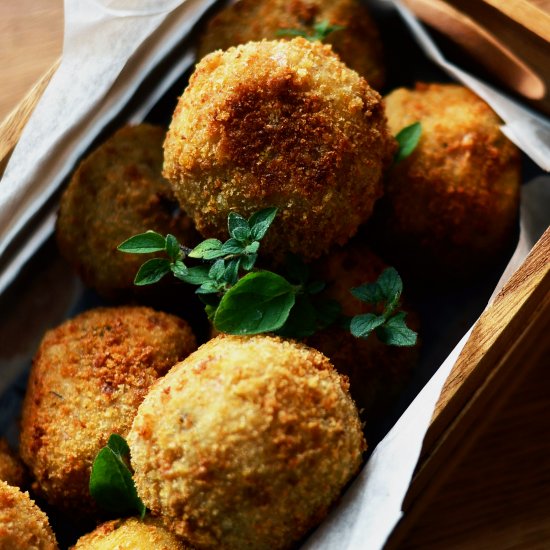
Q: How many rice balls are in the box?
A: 10